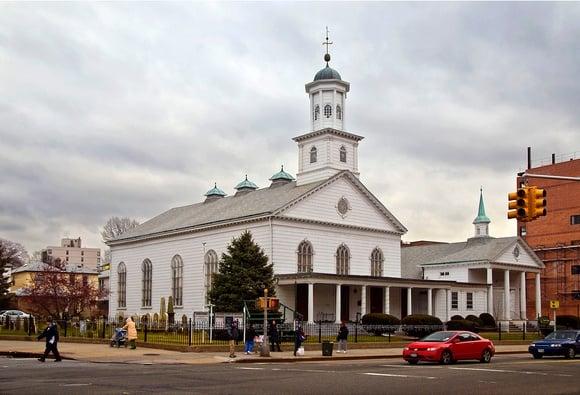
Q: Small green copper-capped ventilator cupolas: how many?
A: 3